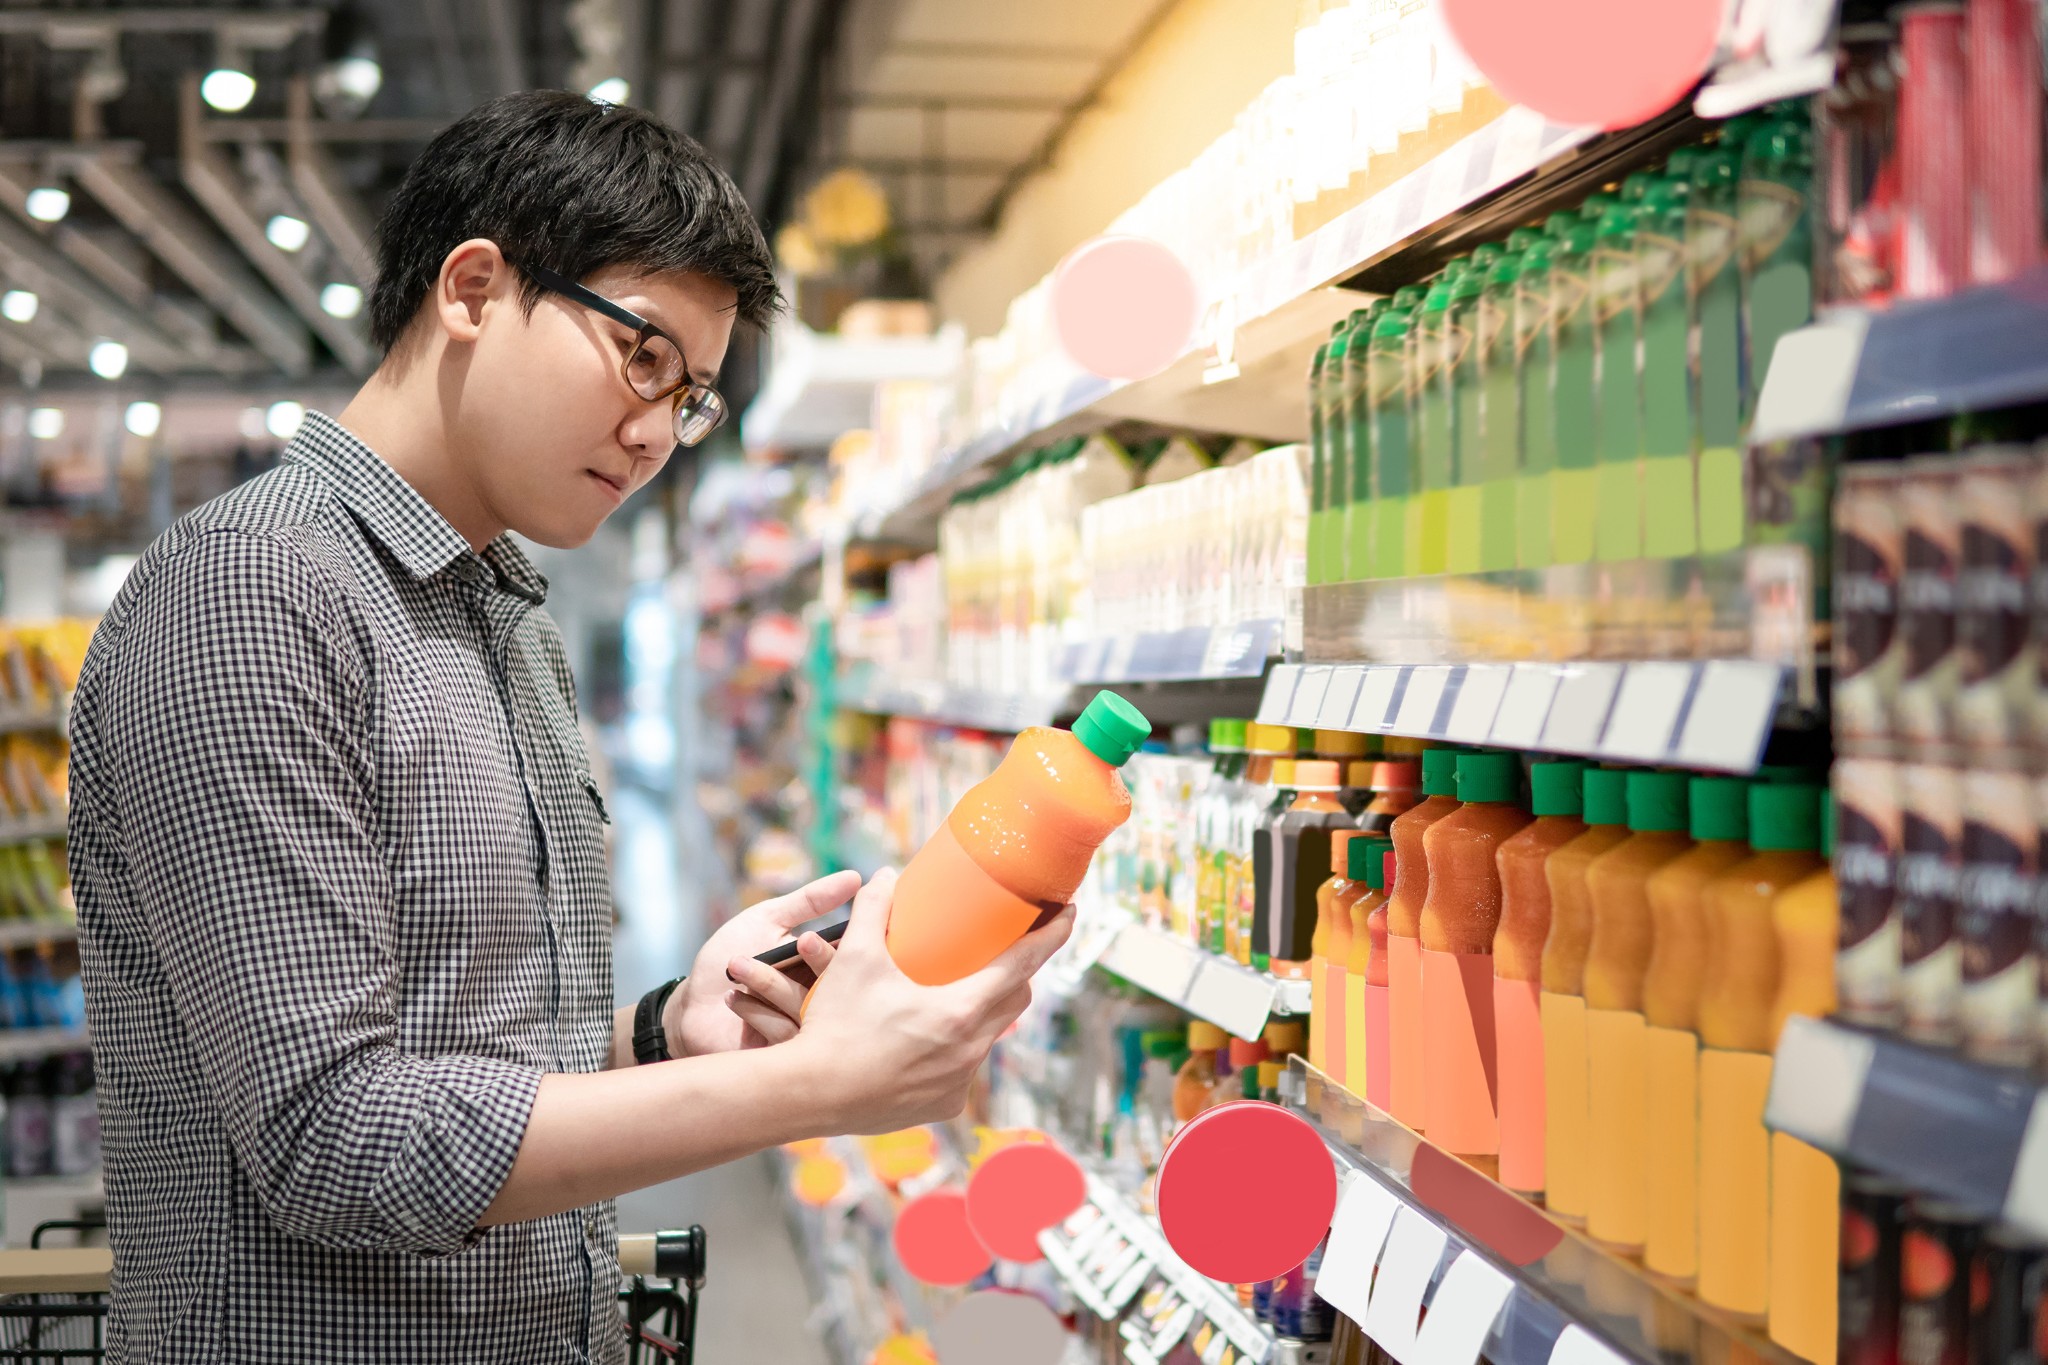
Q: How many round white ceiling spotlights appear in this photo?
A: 11